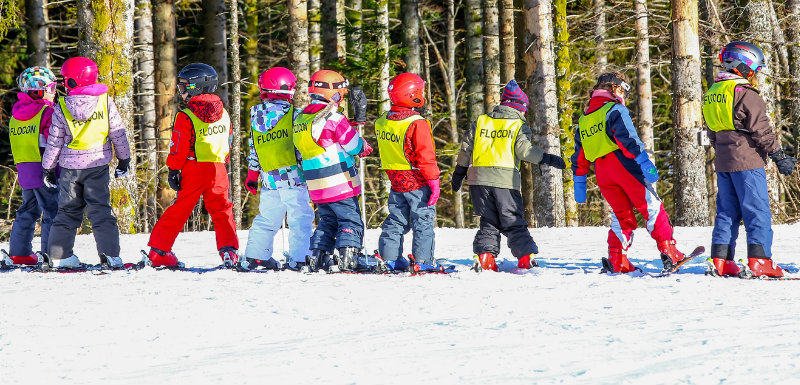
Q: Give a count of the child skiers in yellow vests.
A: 9